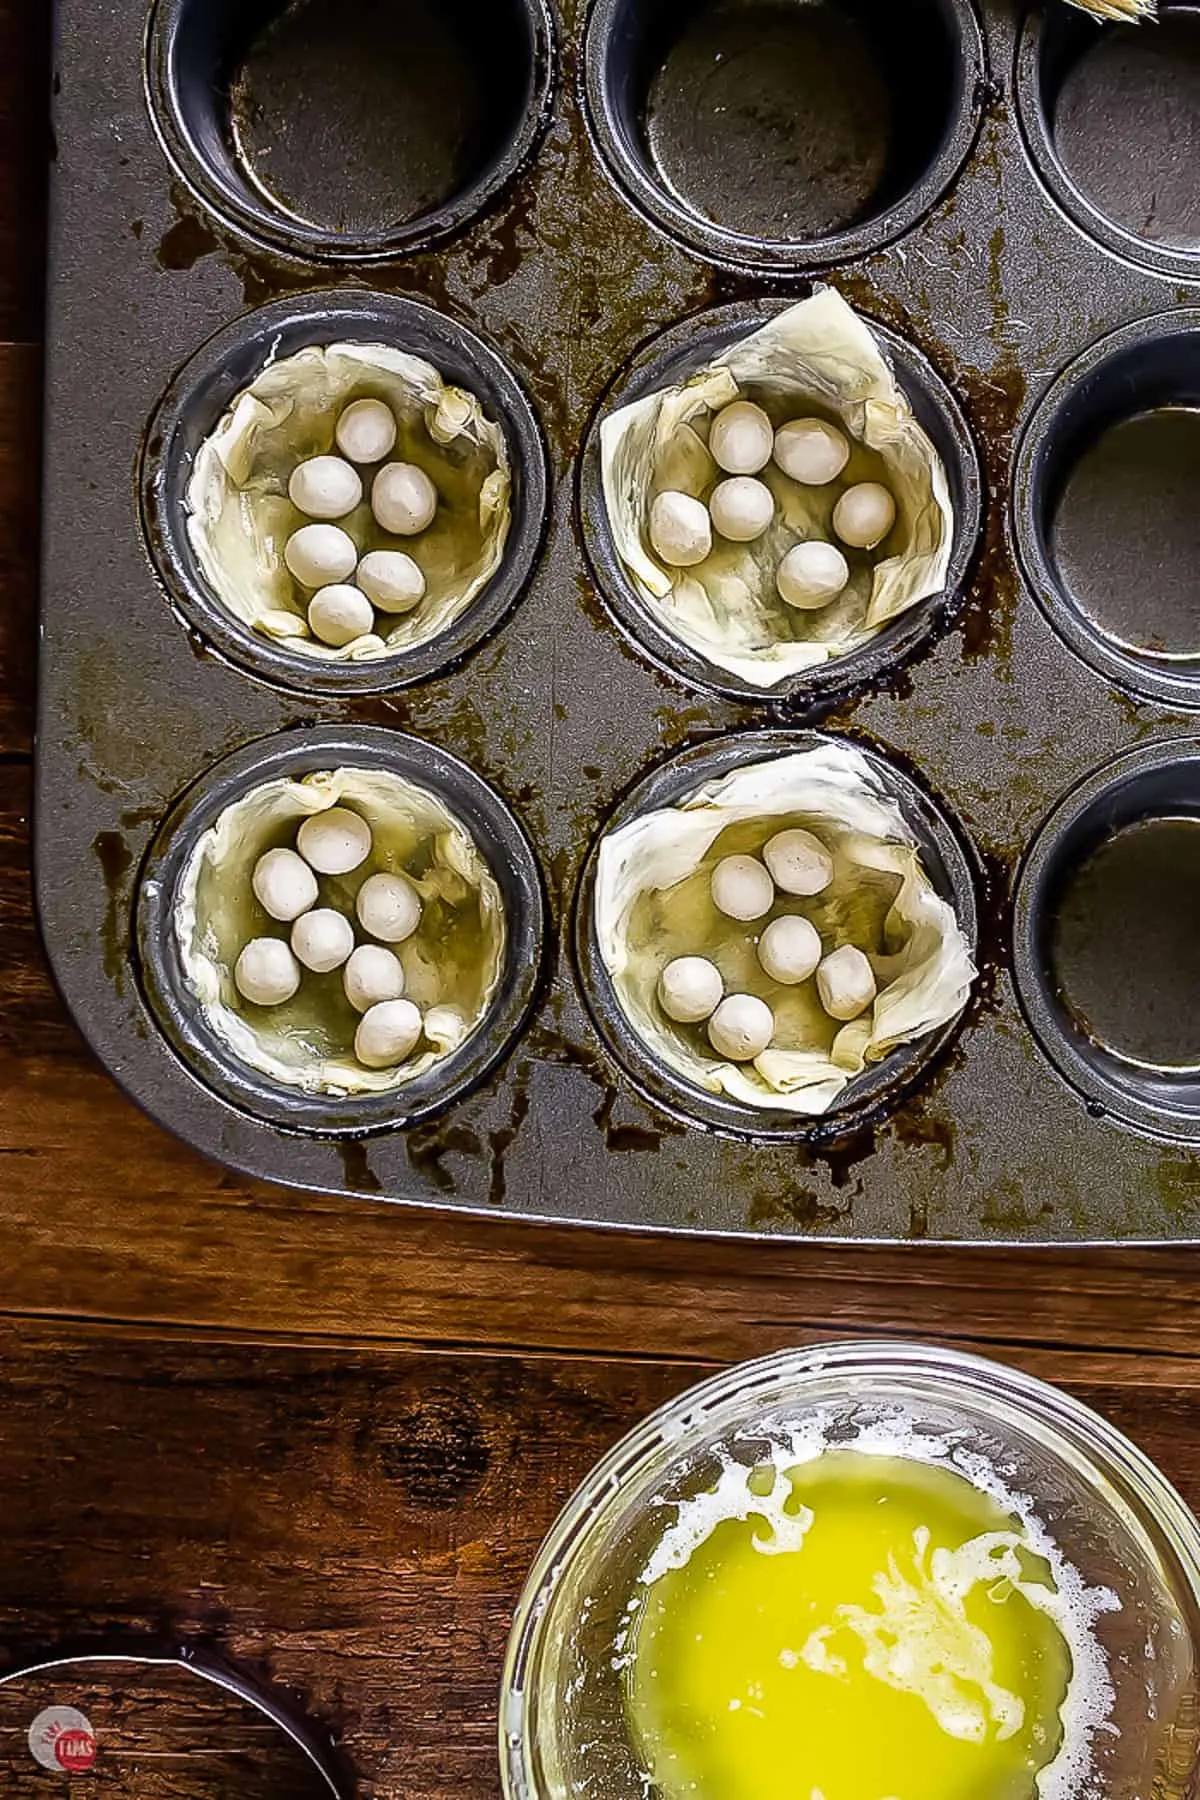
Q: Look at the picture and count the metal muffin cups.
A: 9